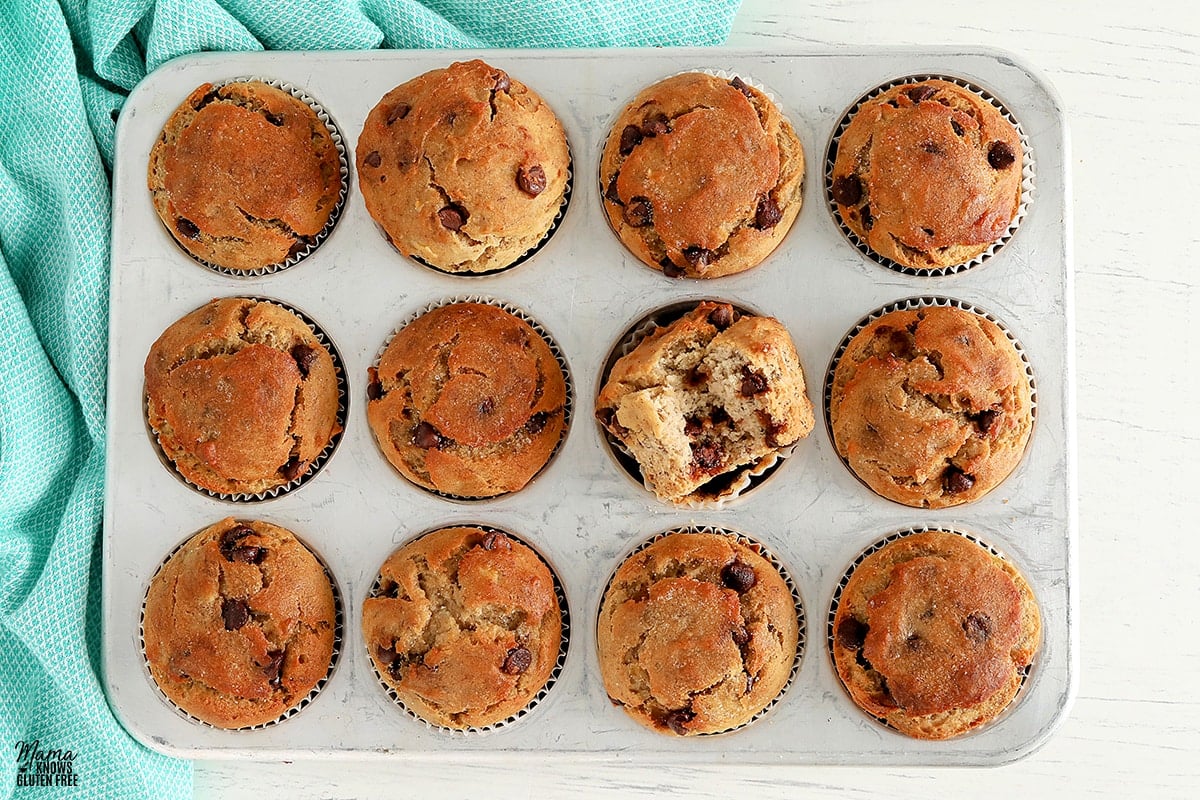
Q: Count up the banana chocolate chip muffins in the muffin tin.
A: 12